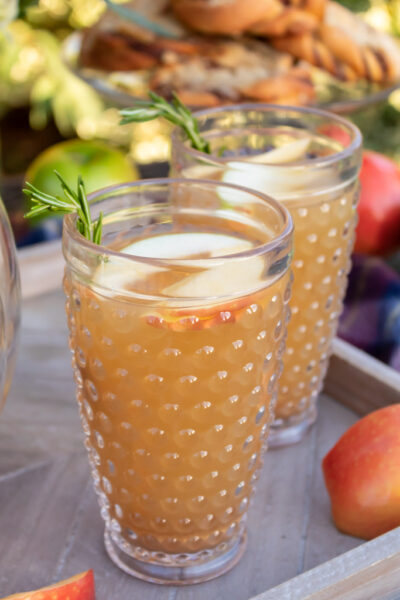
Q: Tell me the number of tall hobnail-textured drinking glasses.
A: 2